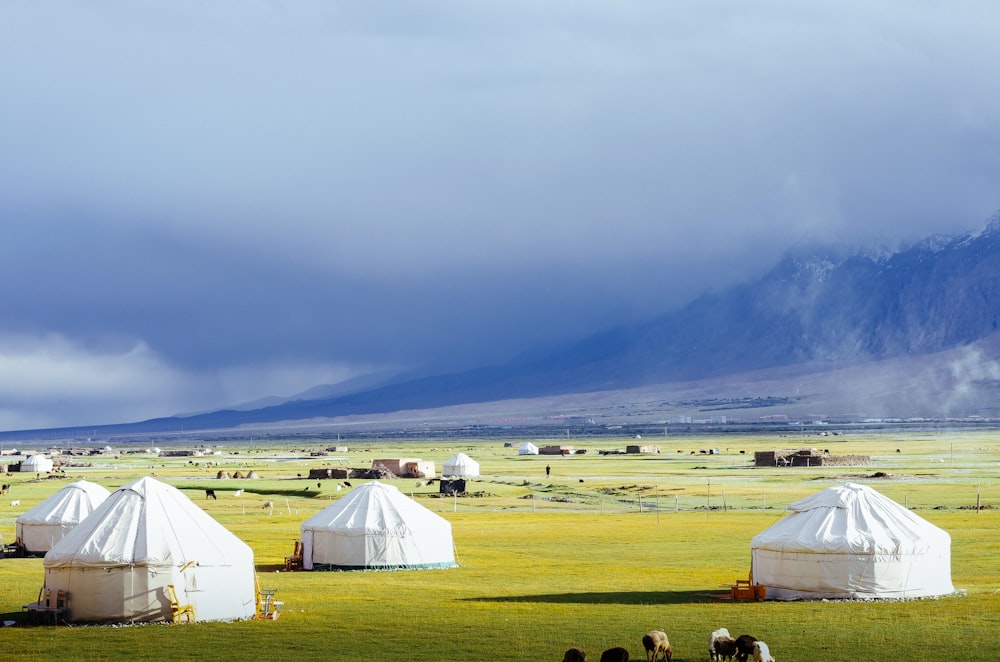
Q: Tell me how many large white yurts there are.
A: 4